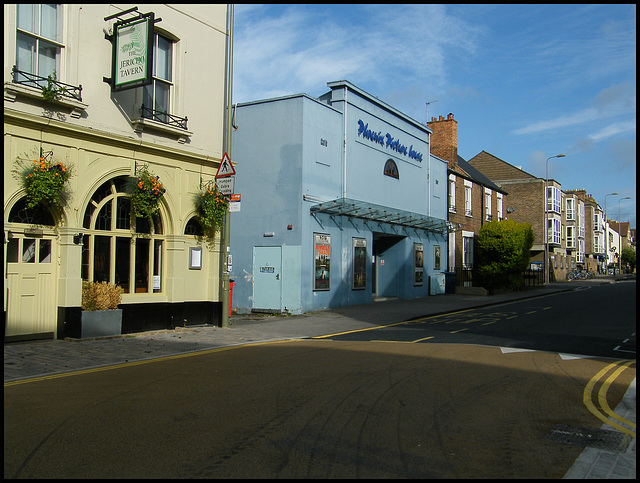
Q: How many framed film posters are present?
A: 4